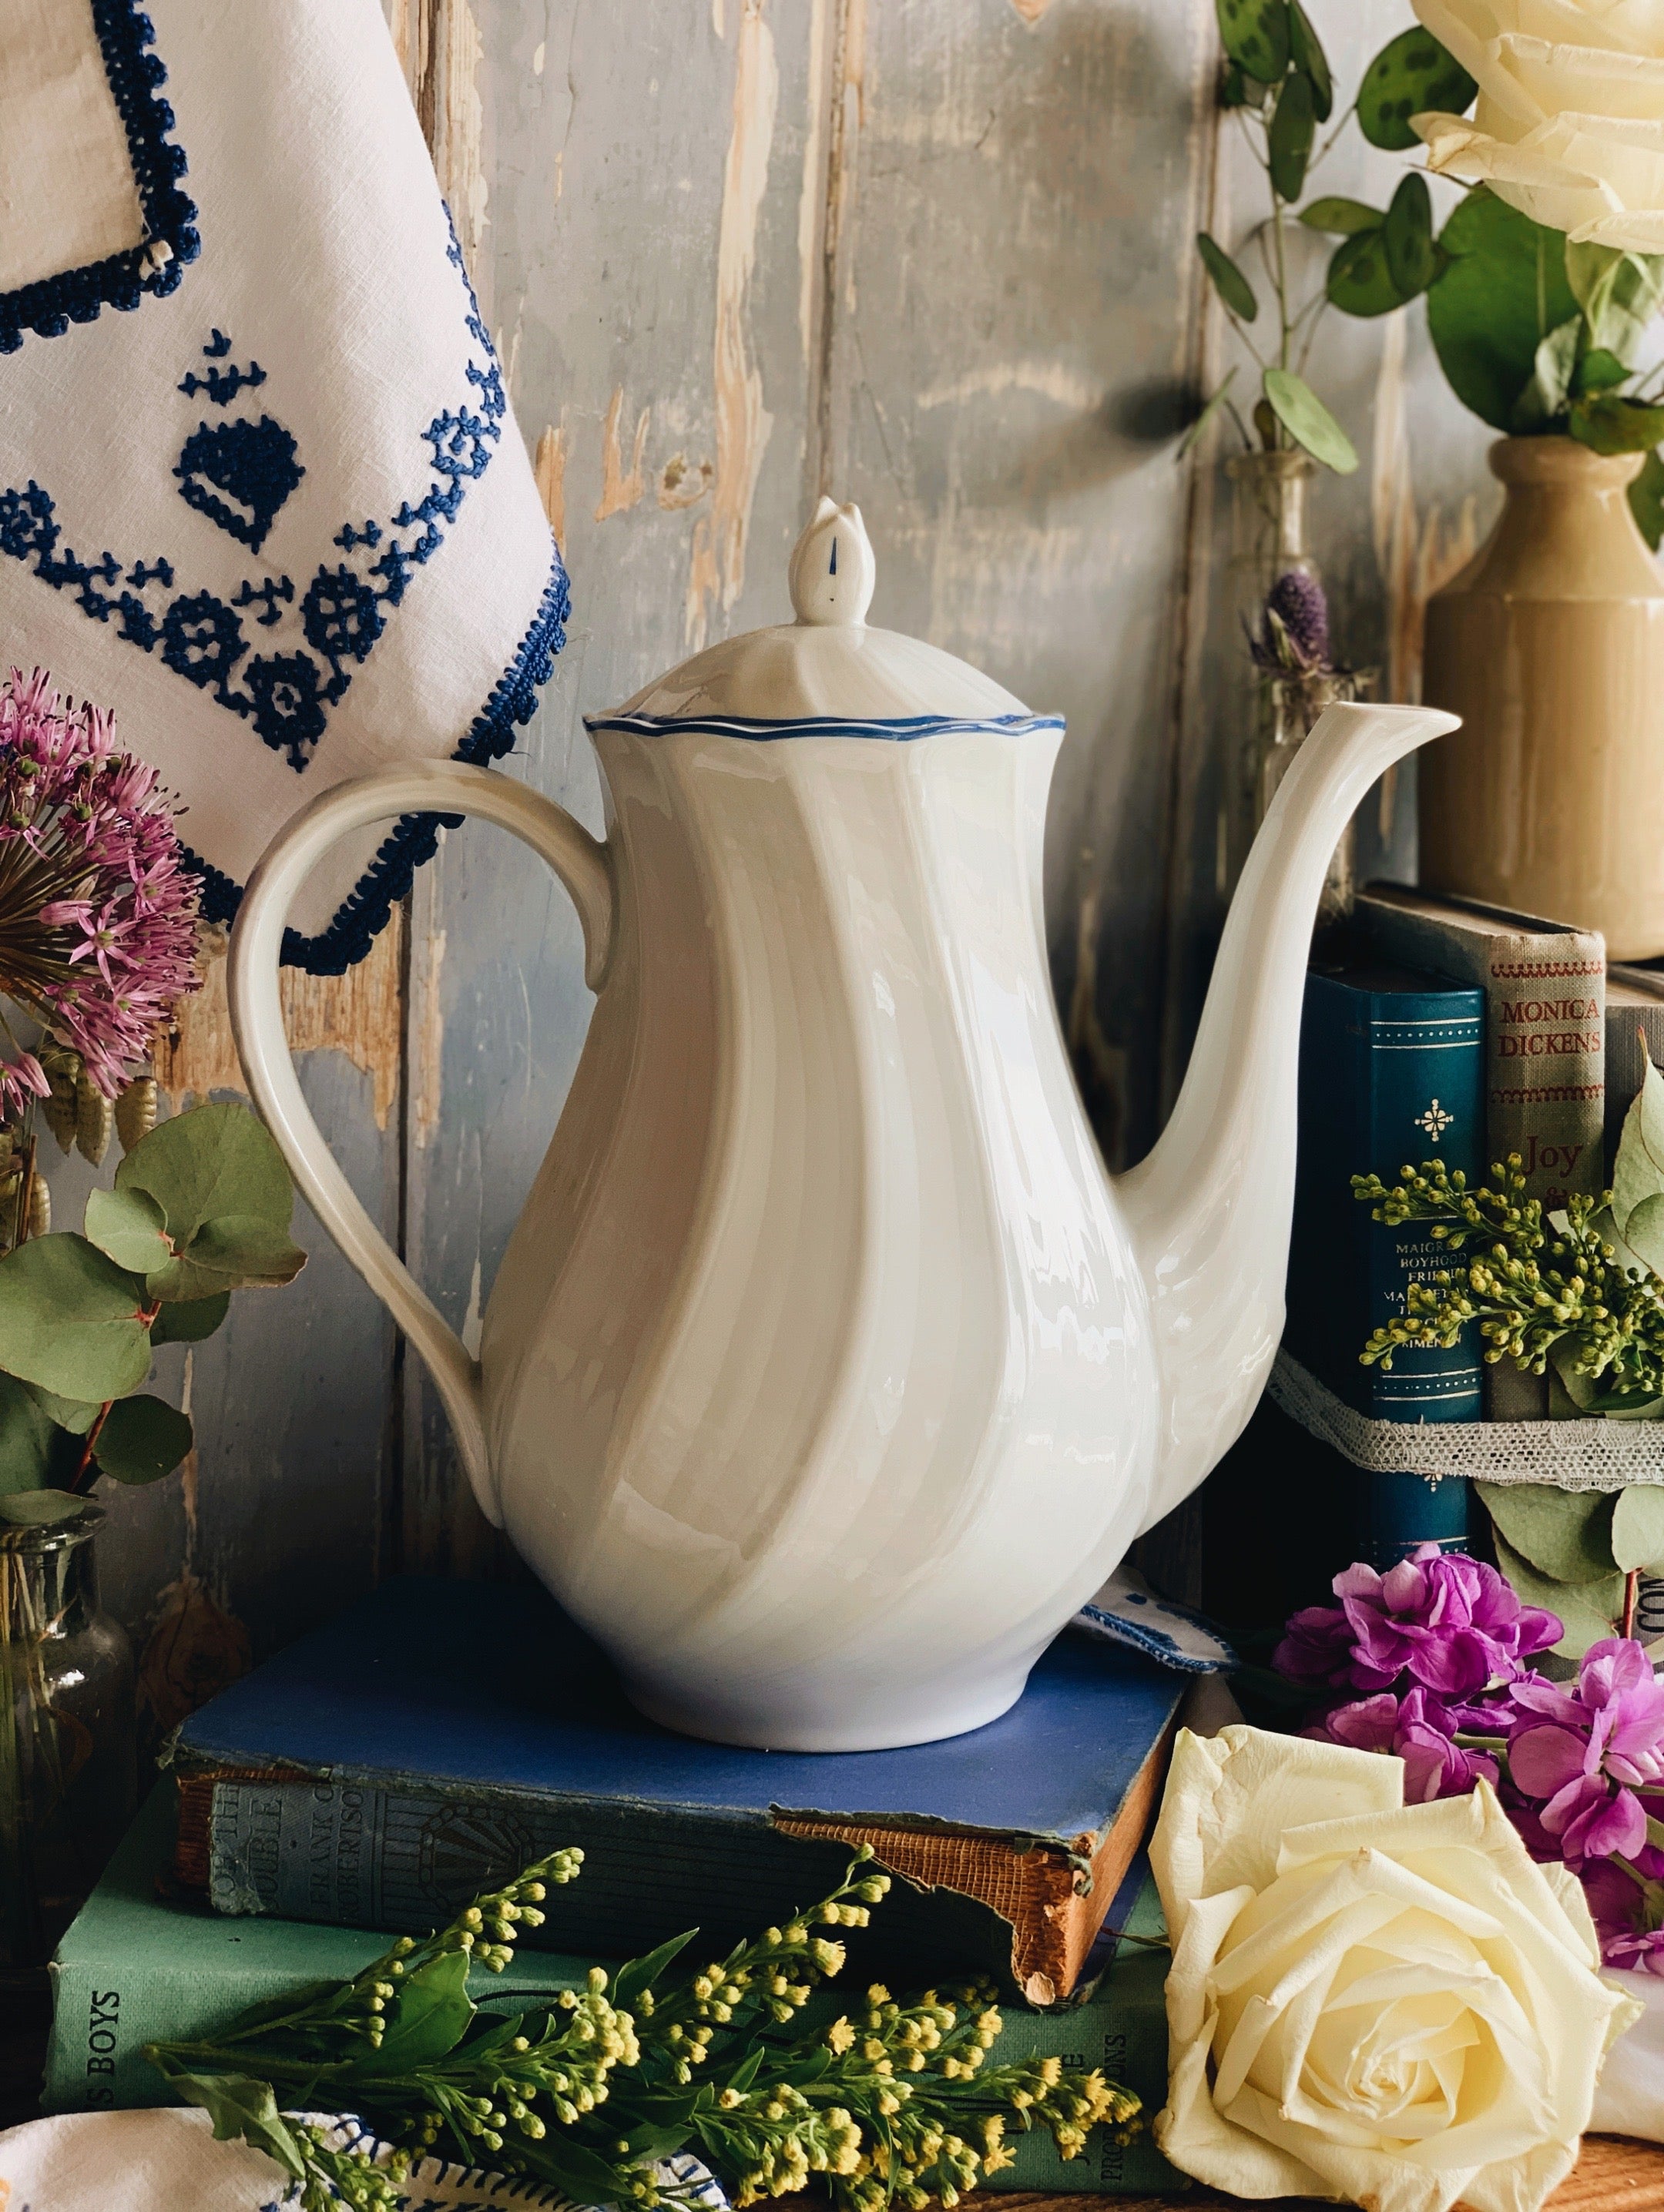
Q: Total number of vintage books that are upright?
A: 3